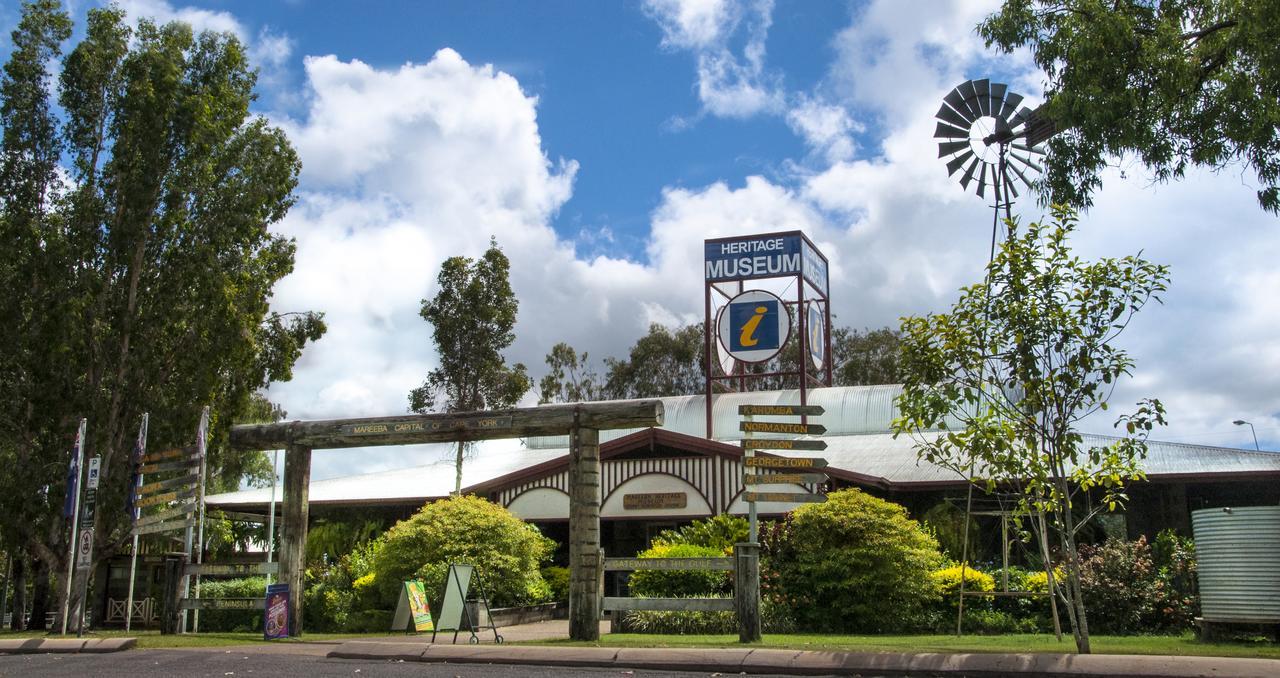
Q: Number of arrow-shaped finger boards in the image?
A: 12